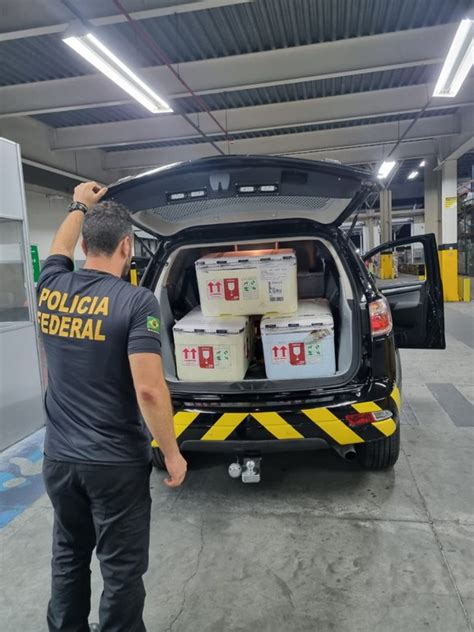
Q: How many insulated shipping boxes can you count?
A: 3